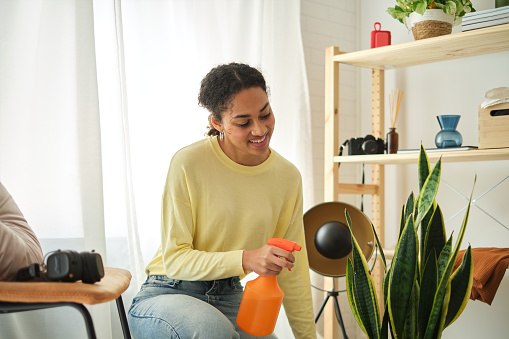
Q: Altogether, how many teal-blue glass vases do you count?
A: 1